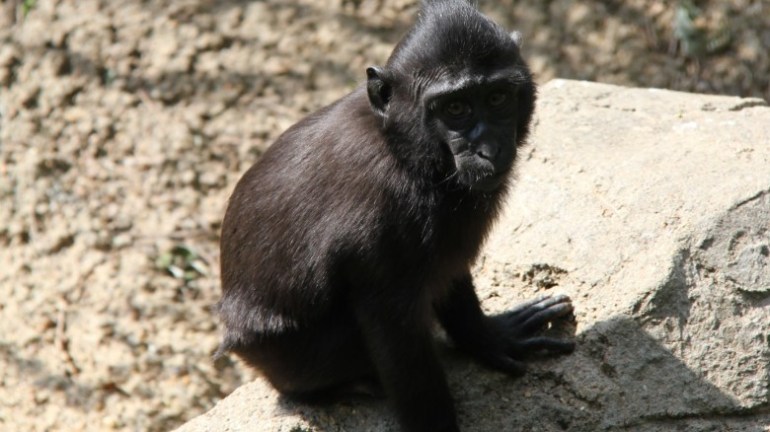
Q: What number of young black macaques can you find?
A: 1